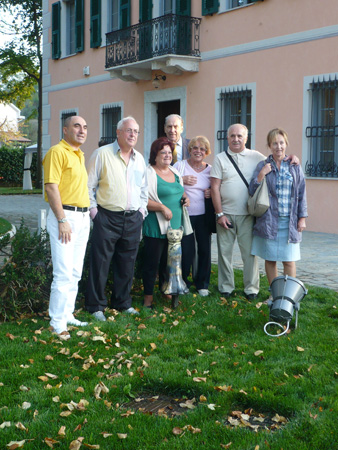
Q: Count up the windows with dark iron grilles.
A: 4